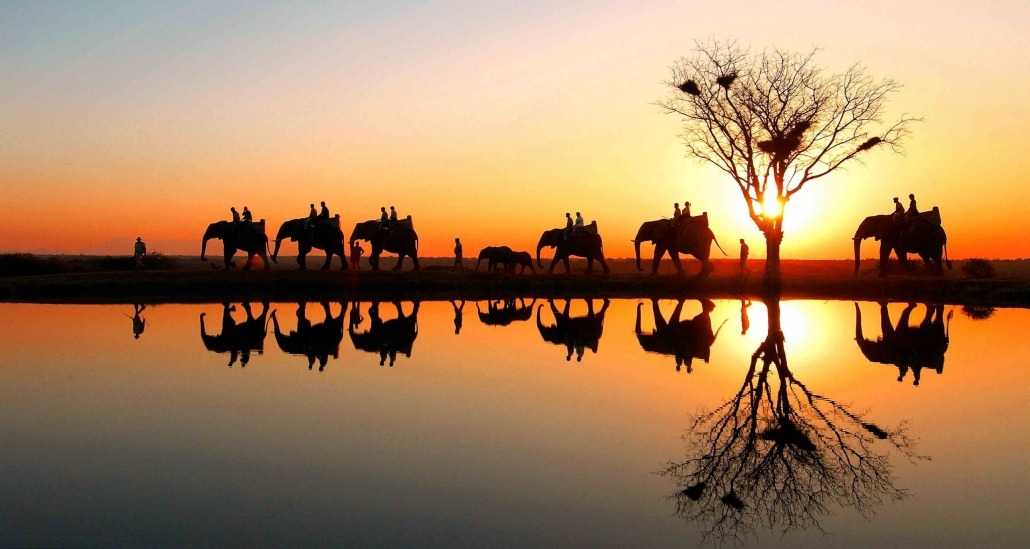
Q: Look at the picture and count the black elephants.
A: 8